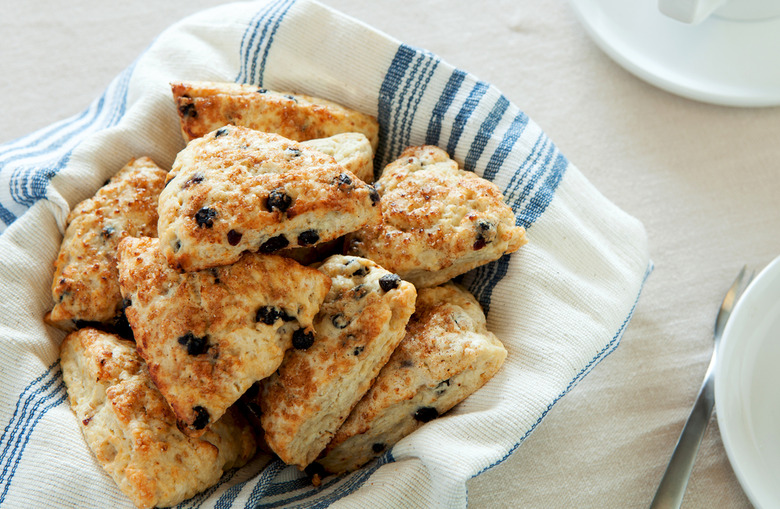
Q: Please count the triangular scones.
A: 9